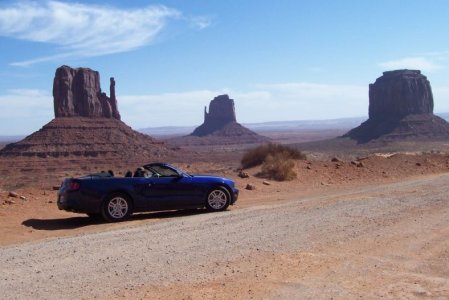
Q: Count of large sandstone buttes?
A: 3